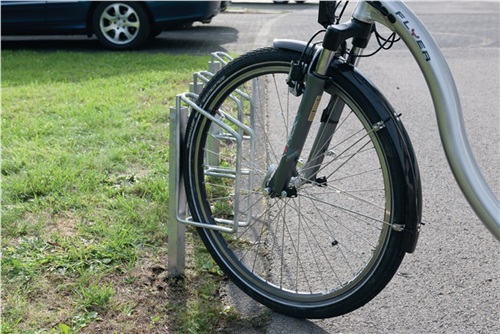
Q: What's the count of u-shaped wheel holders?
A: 3